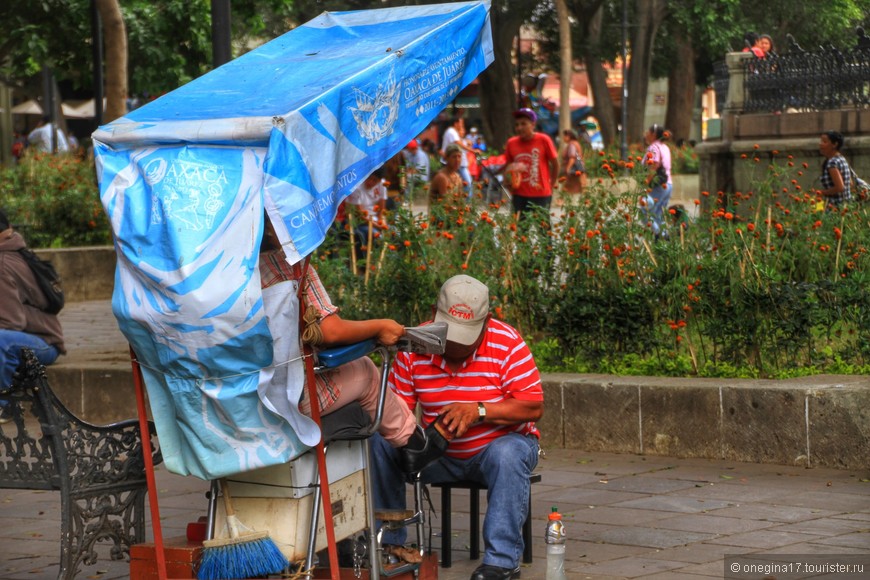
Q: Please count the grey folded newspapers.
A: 1